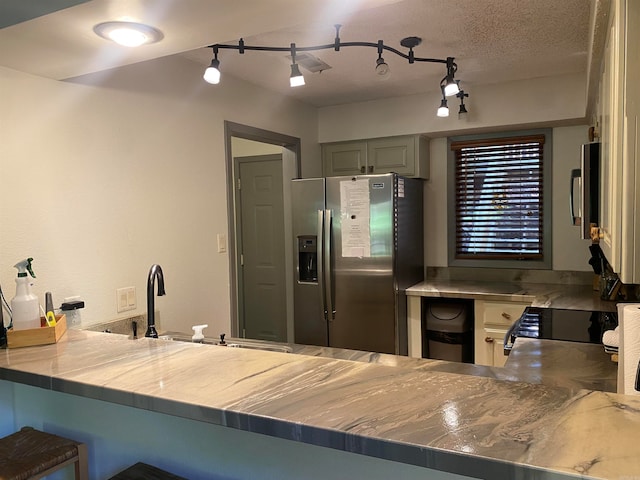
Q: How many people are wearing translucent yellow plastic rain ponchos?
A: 0